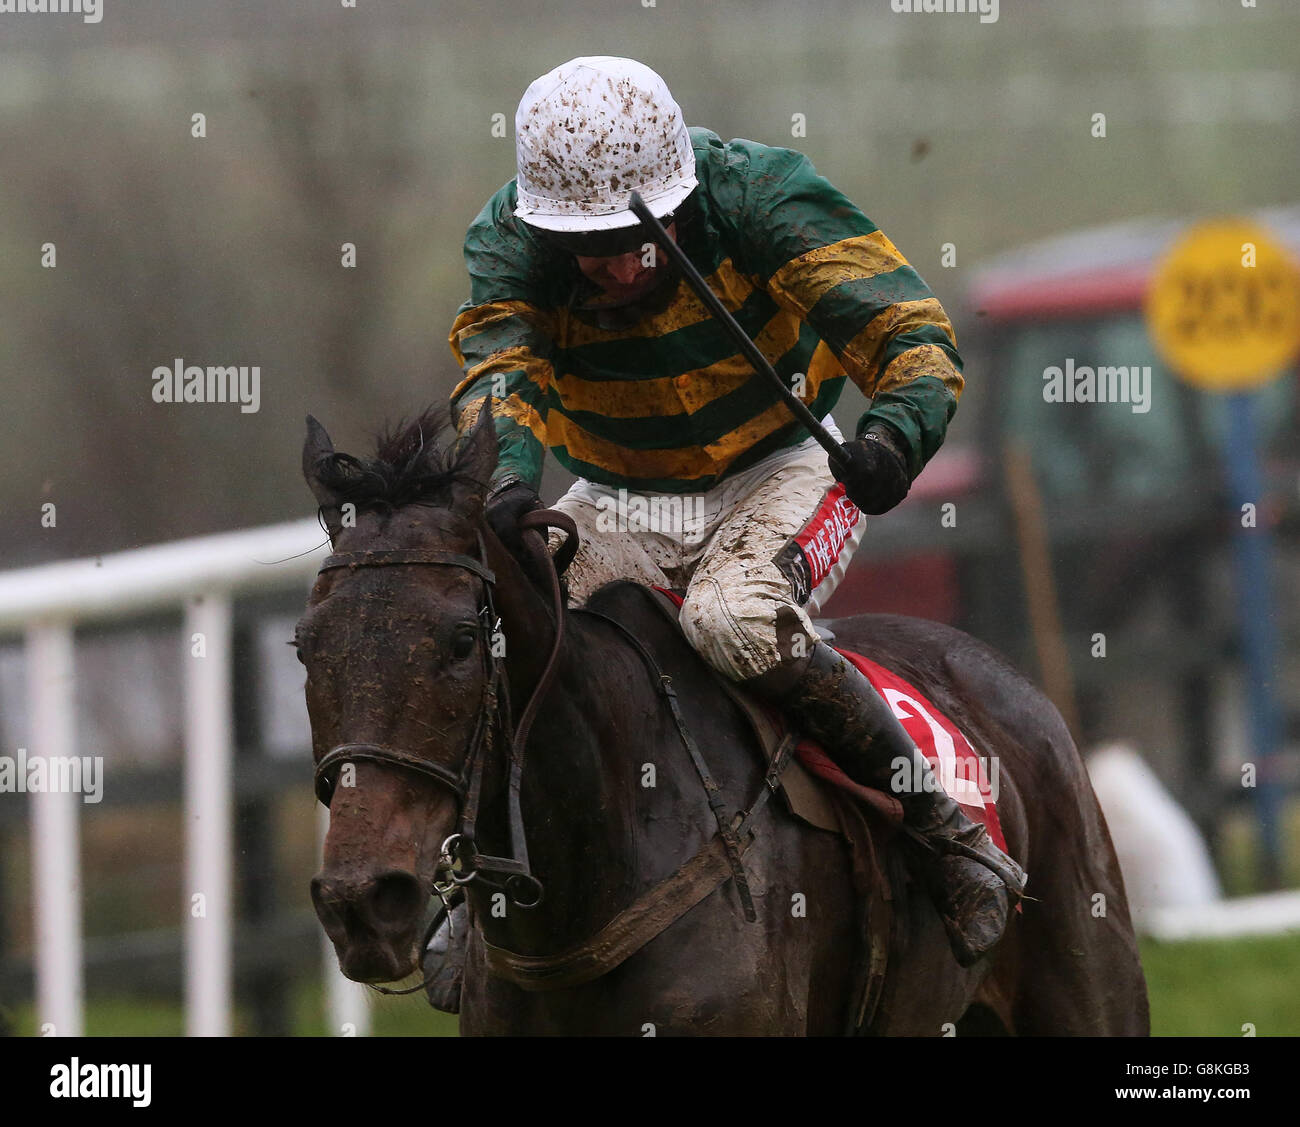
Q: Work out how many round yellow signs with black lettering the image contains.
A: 1